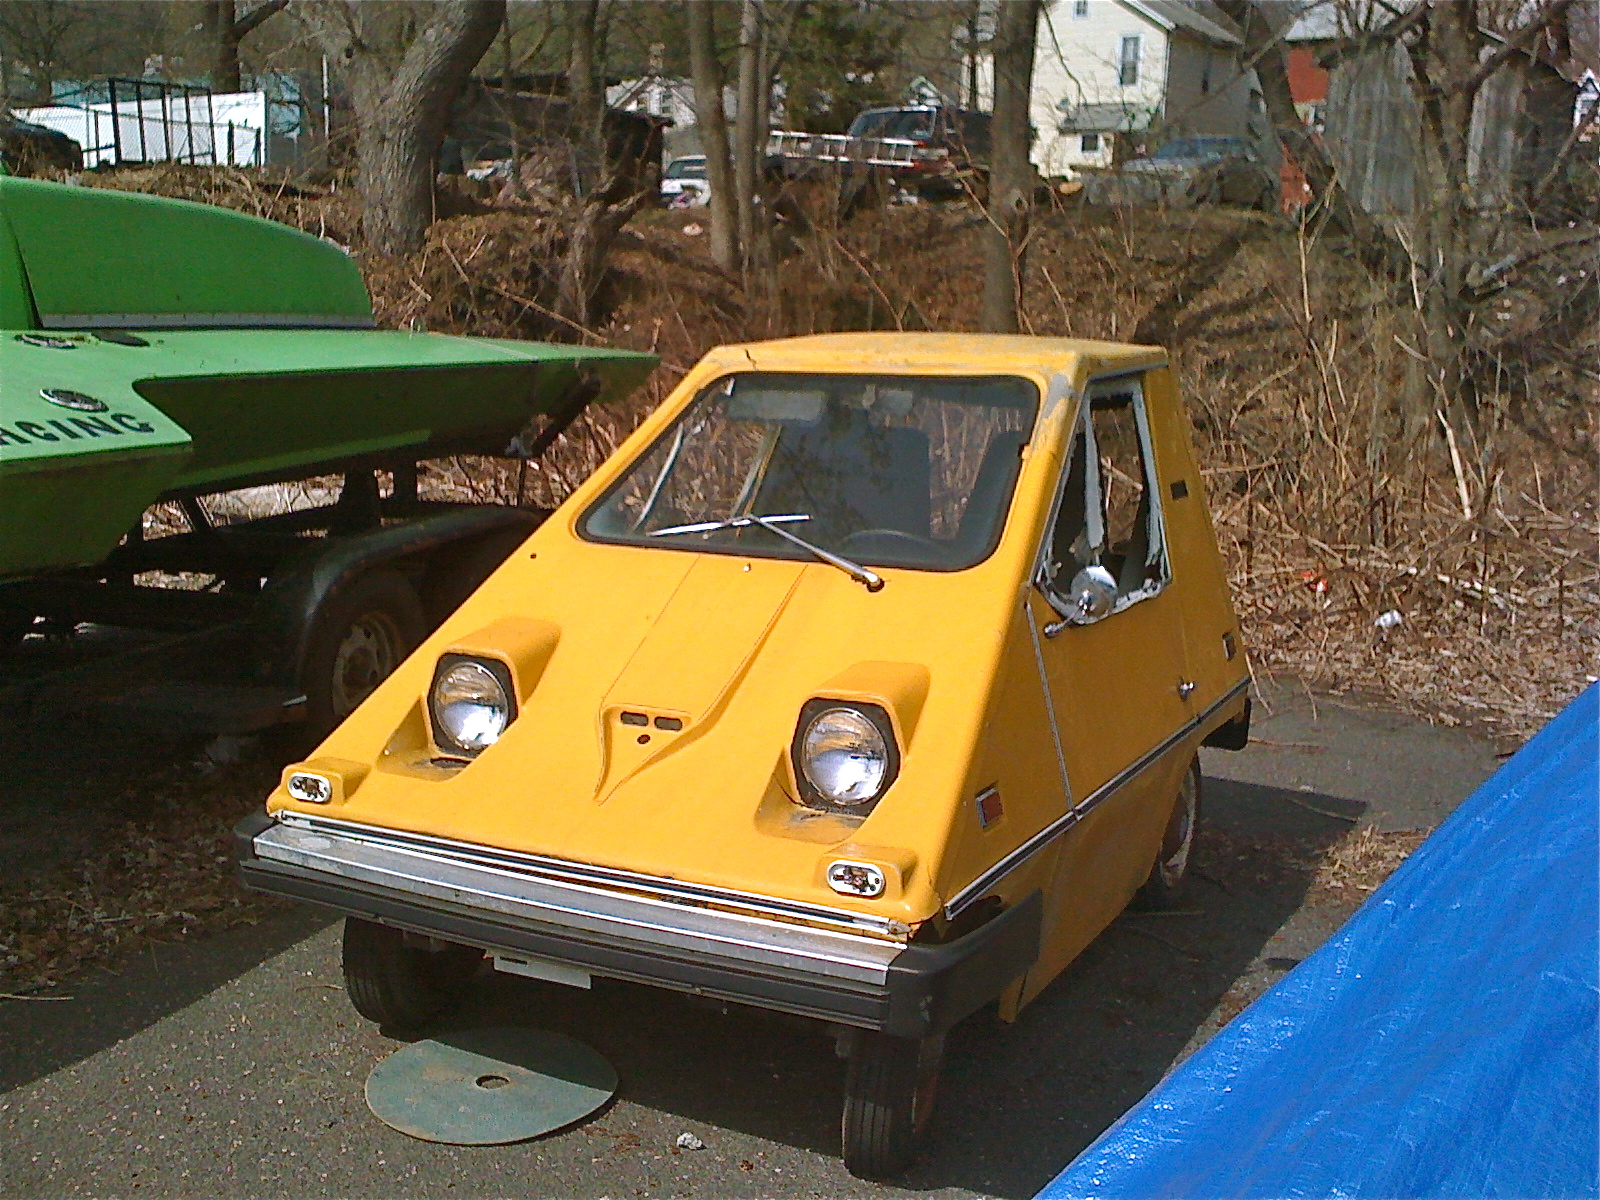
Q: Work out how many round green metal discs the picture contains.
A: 1